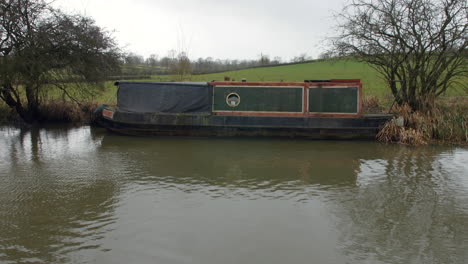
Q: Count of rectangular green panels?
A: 2